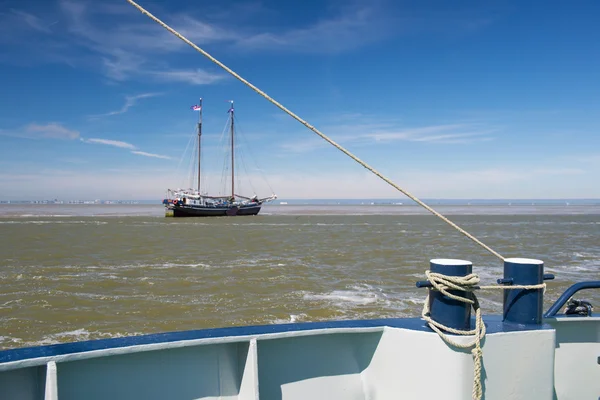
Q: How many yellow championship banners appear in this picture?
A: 0